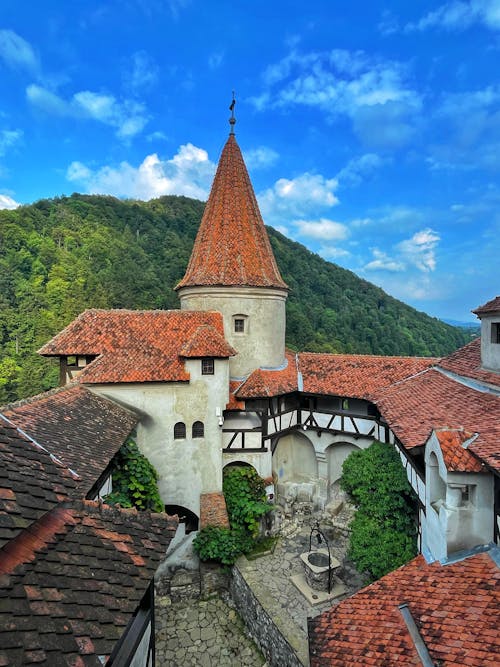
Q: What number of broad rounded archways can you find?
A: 4